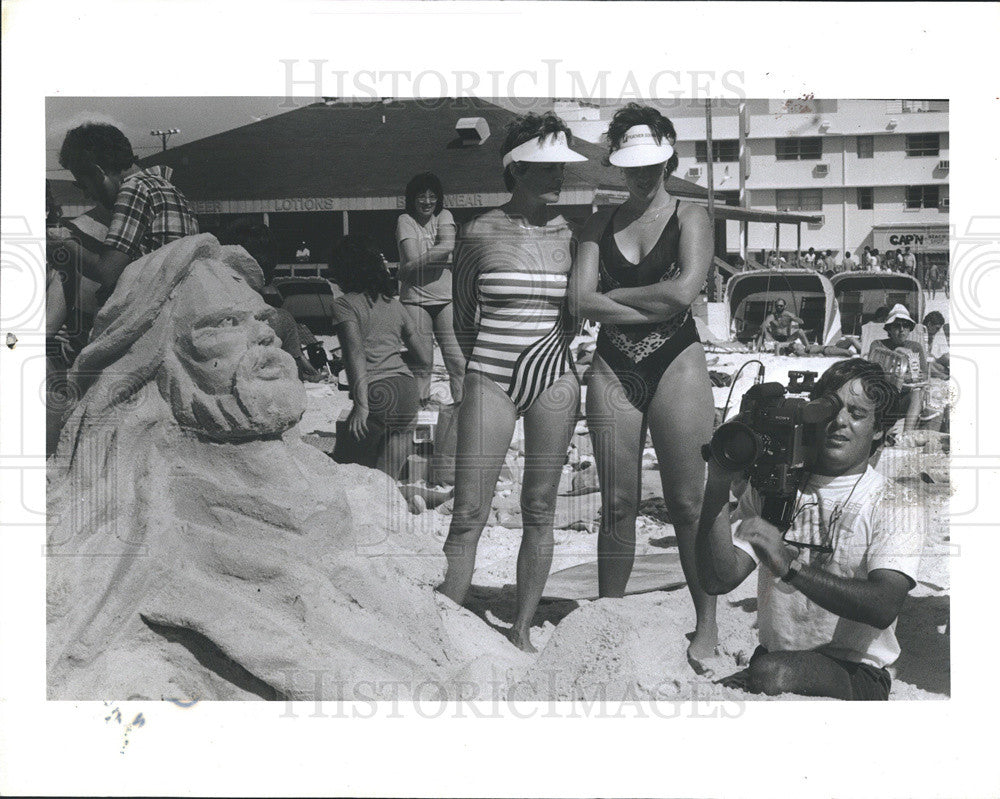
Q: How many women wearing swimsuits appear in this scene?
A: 2